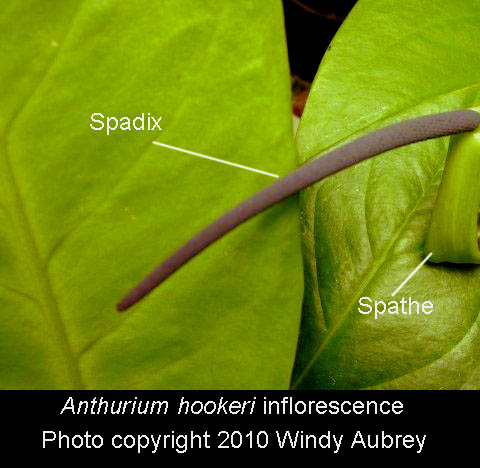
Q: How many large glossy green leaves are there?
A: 2